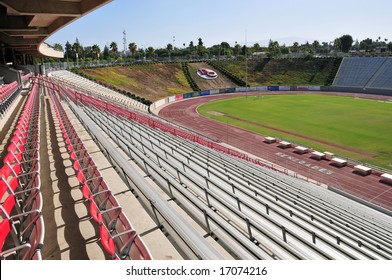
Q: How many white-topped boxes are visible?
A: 7